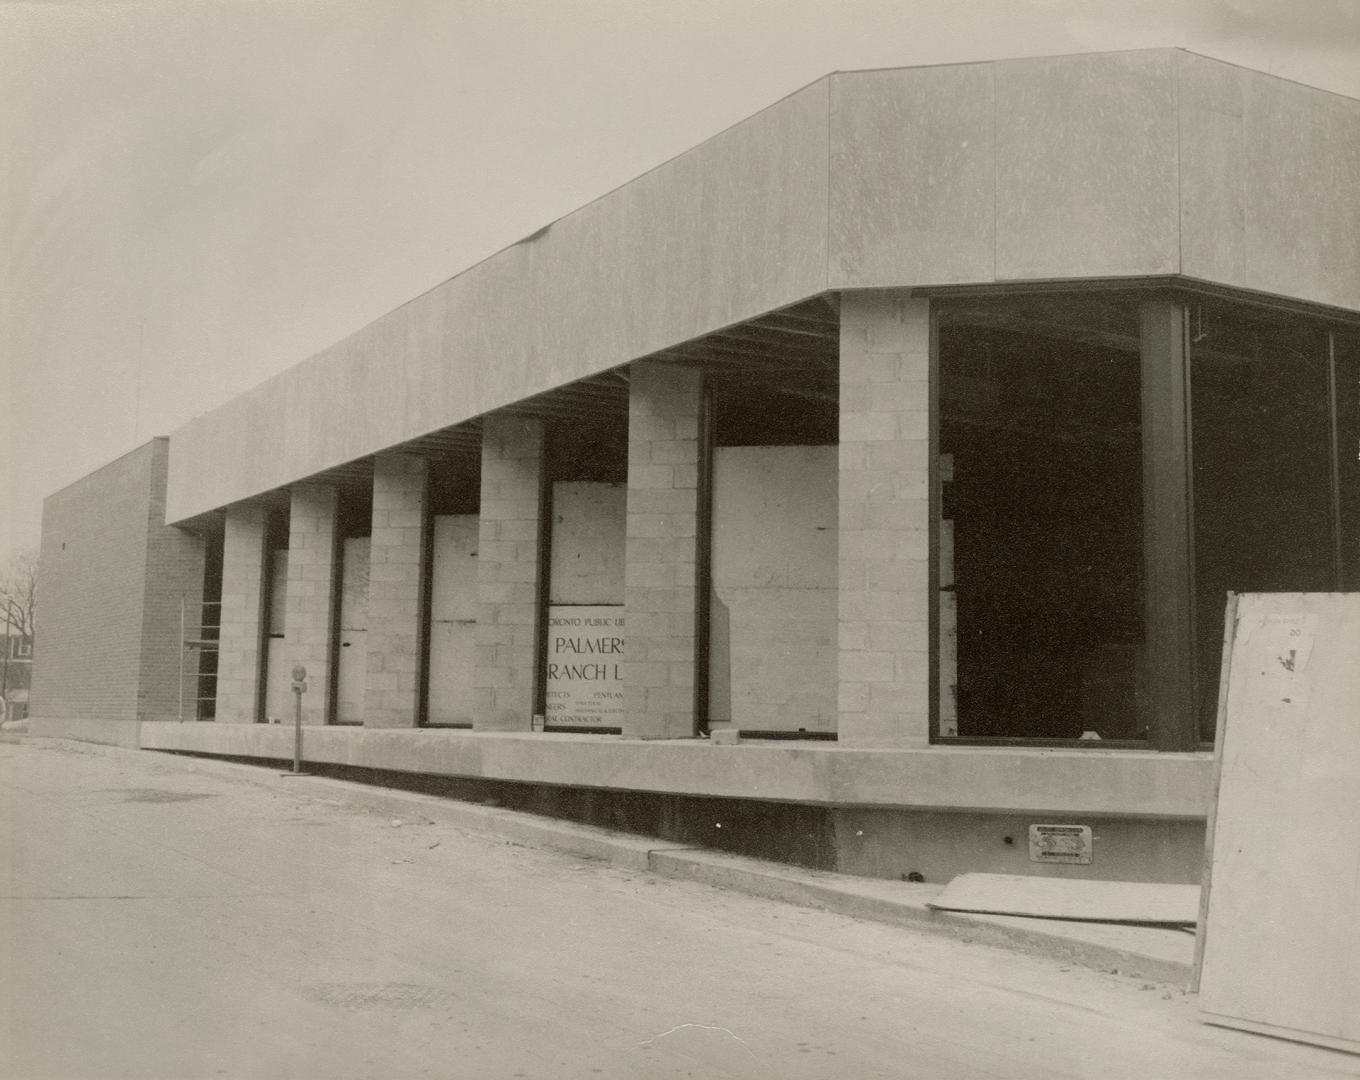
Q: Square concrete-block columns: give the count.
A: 6